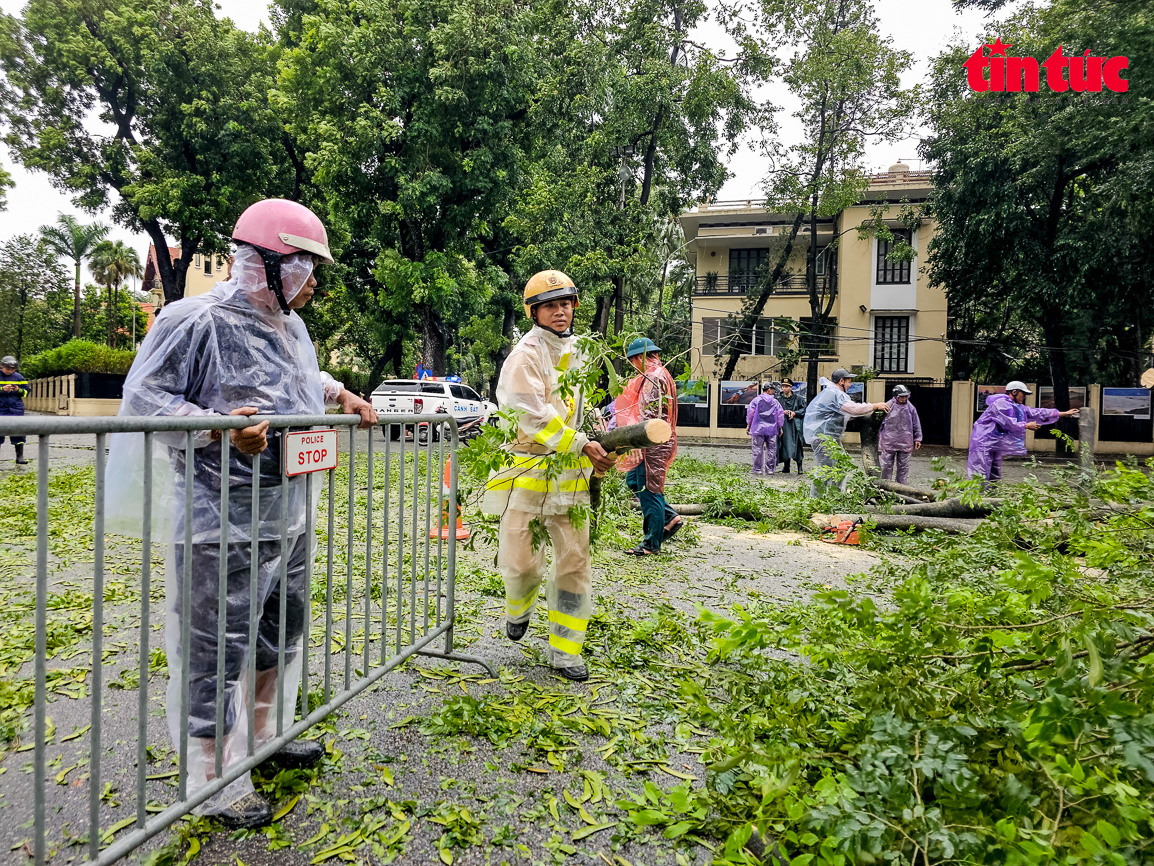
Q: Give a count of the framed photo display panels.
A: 7